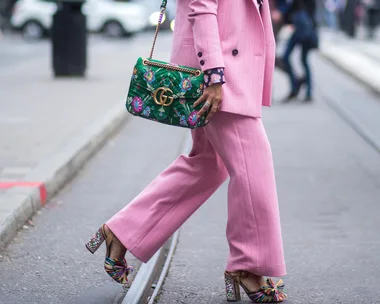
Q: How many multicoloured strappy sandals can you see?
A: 2